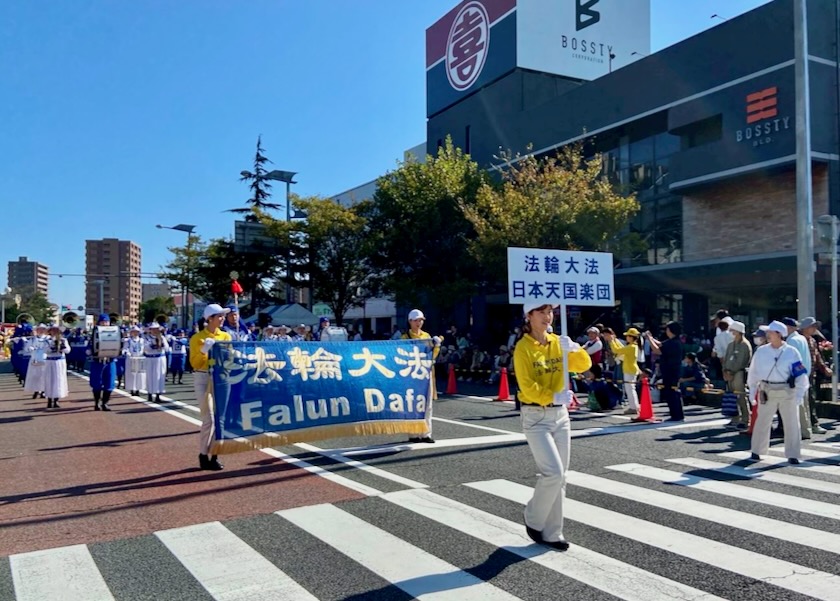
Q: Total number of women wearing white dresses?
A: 4